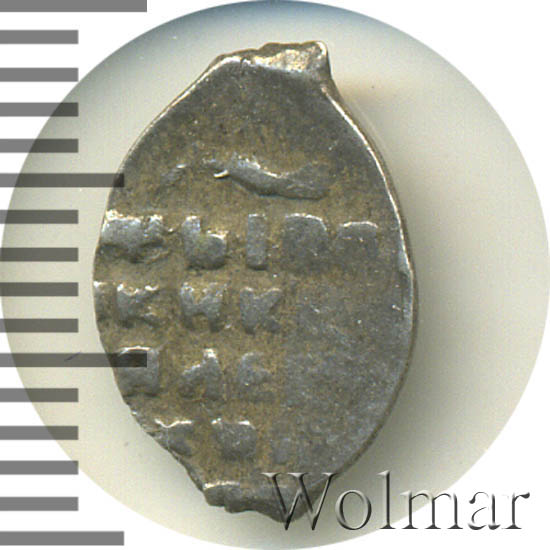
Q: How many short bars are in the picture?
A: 12